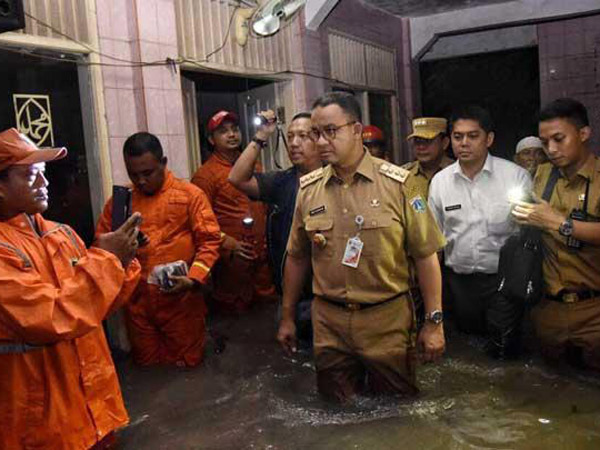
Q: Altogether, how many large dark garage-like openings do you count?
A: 1